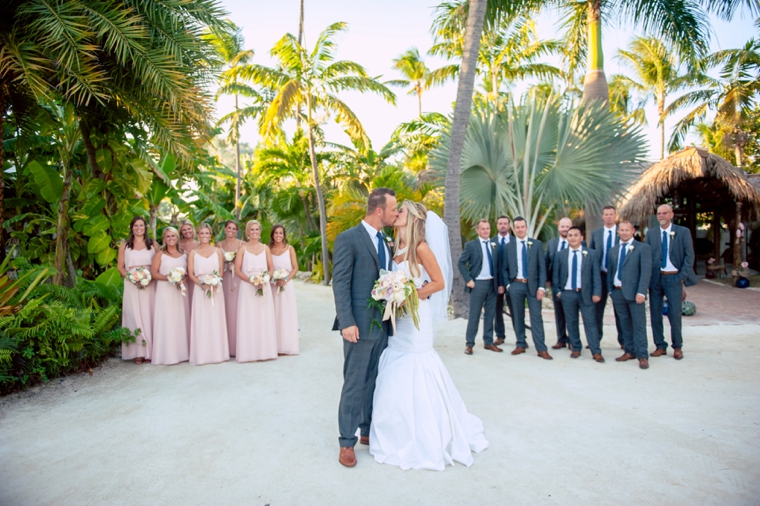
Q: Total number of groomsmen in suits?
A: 8